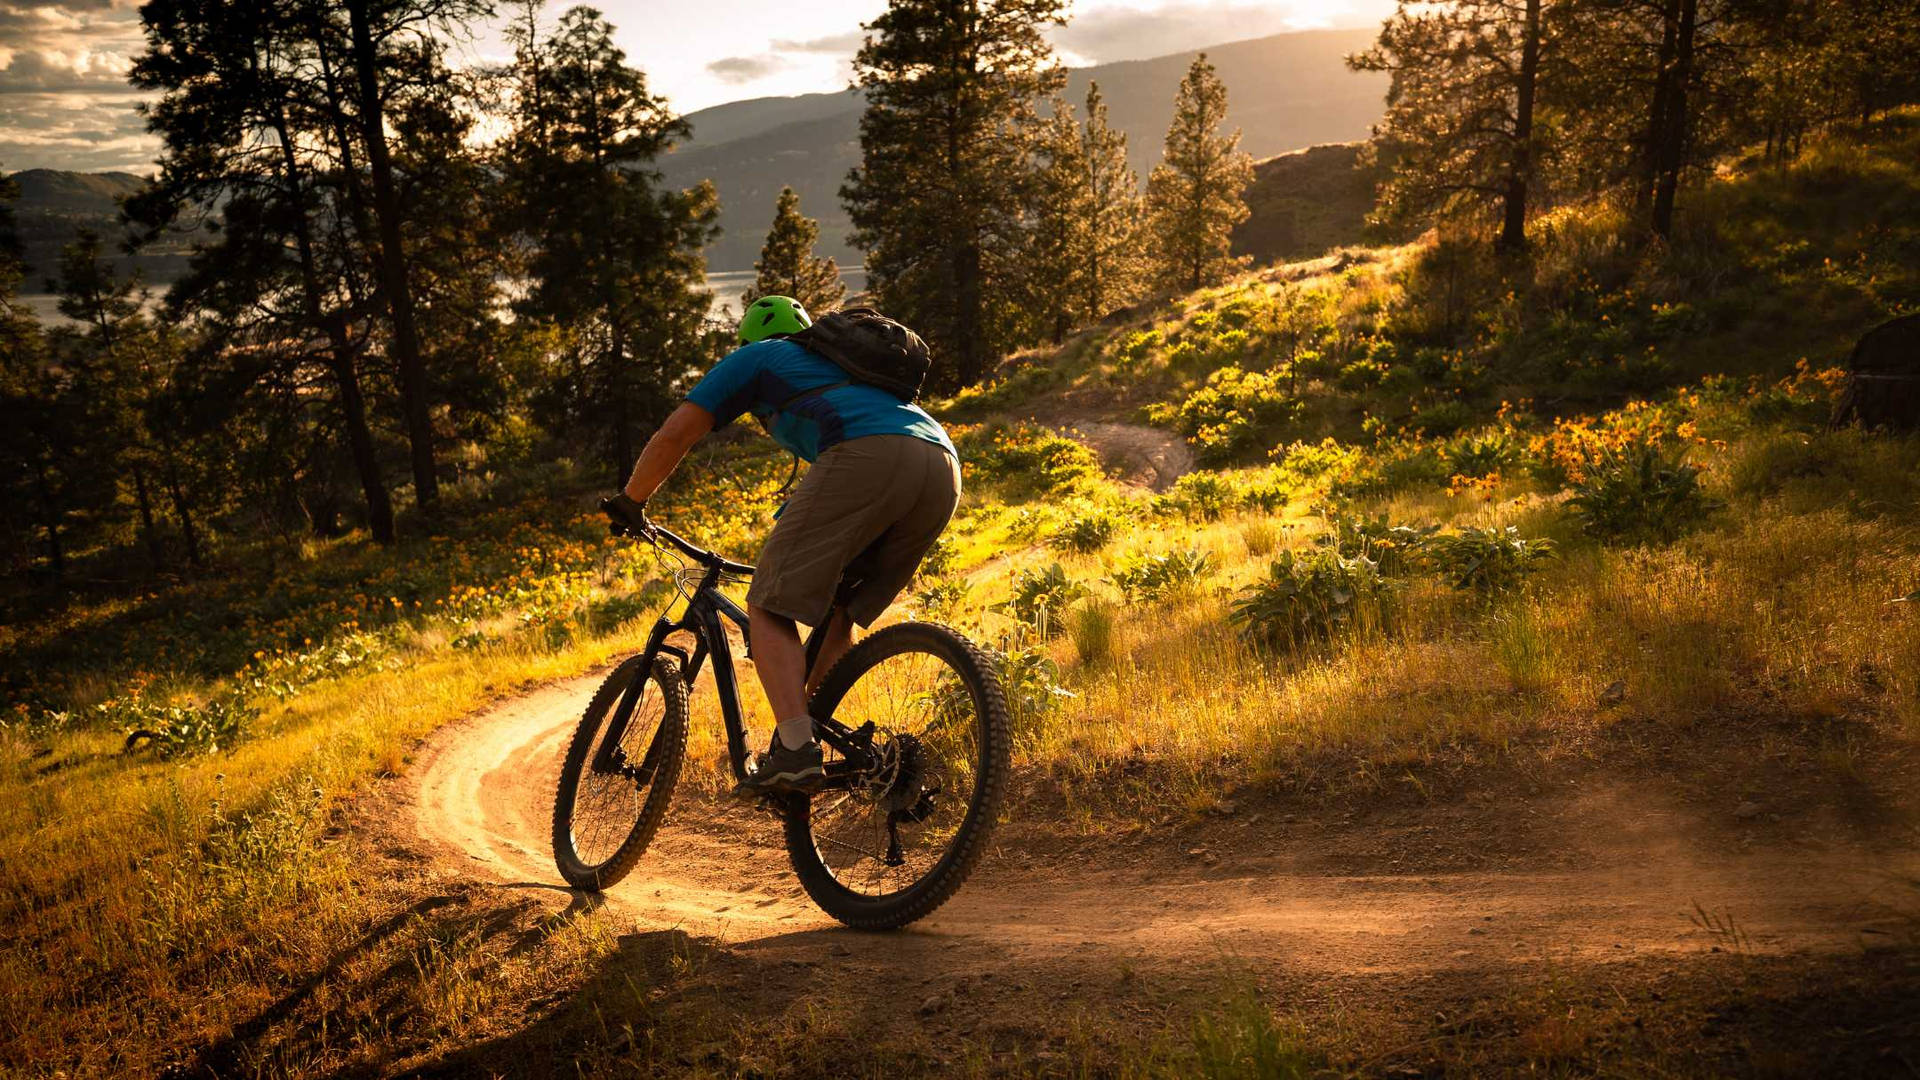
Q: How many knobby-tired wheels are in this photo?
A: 2